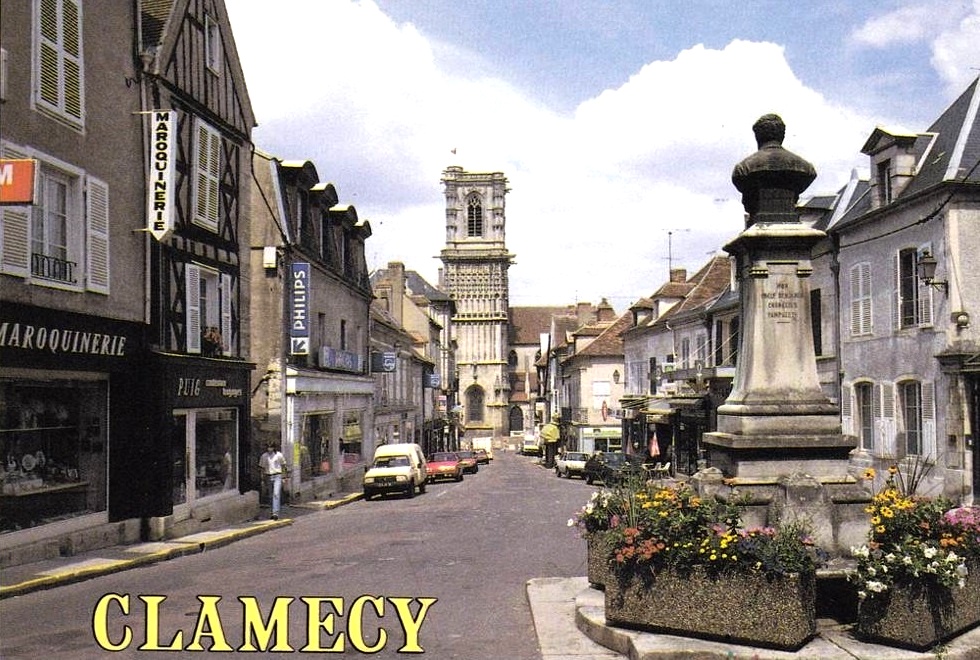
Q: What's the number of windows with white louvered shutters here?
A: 8